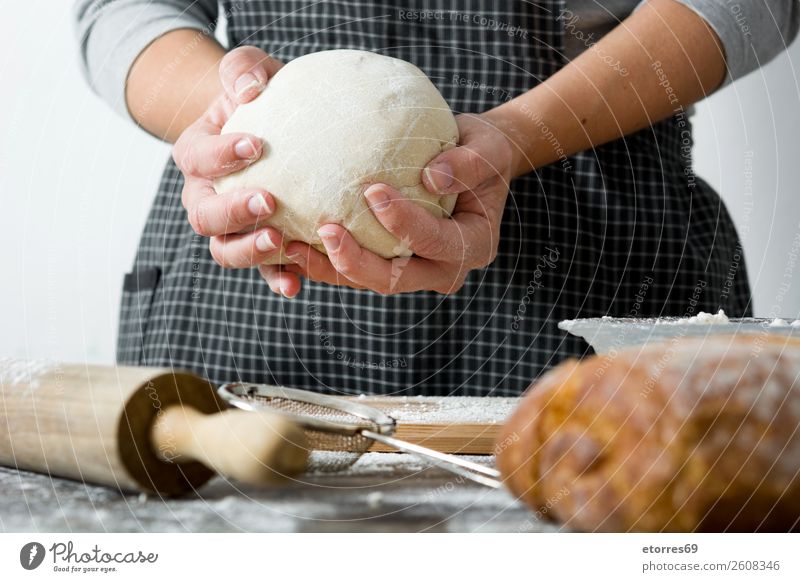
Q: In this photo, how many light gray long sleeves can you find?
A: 2